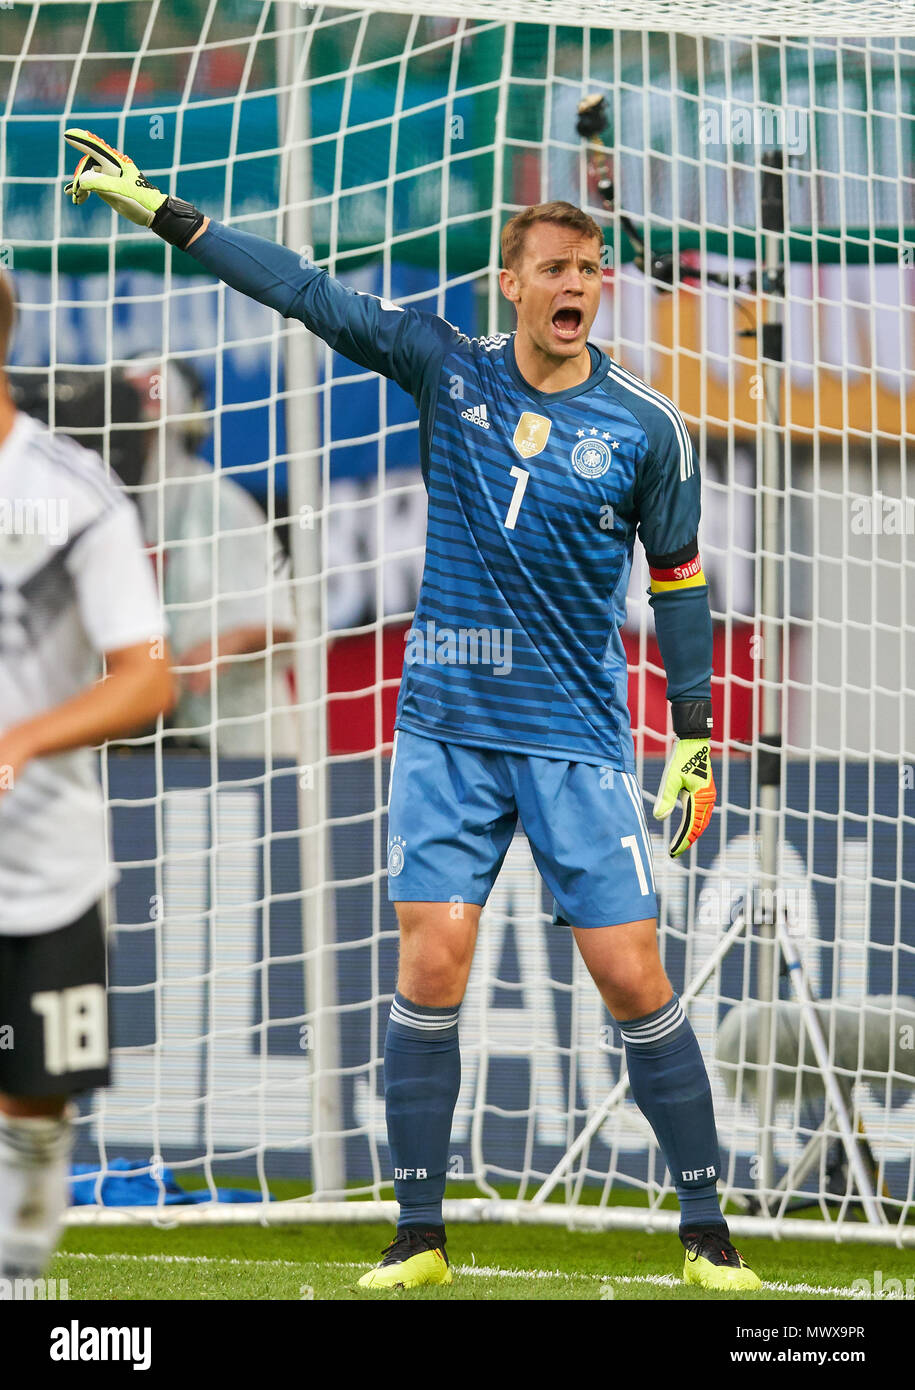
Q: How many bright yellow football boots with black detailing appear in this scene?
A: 2